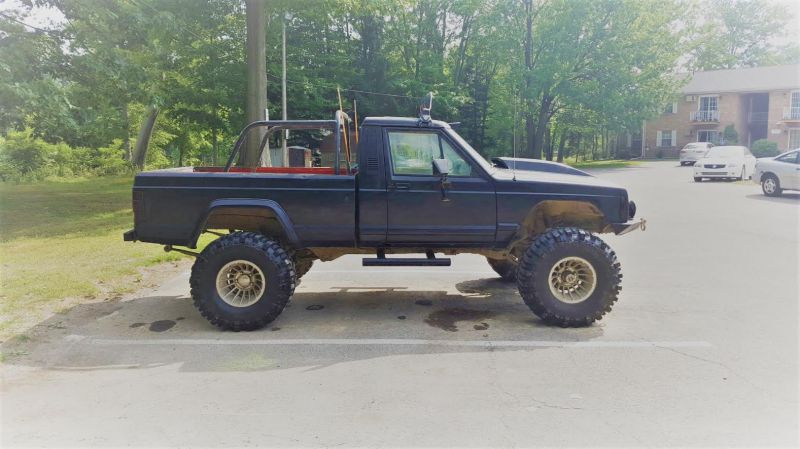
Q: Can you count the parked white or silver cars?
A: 3